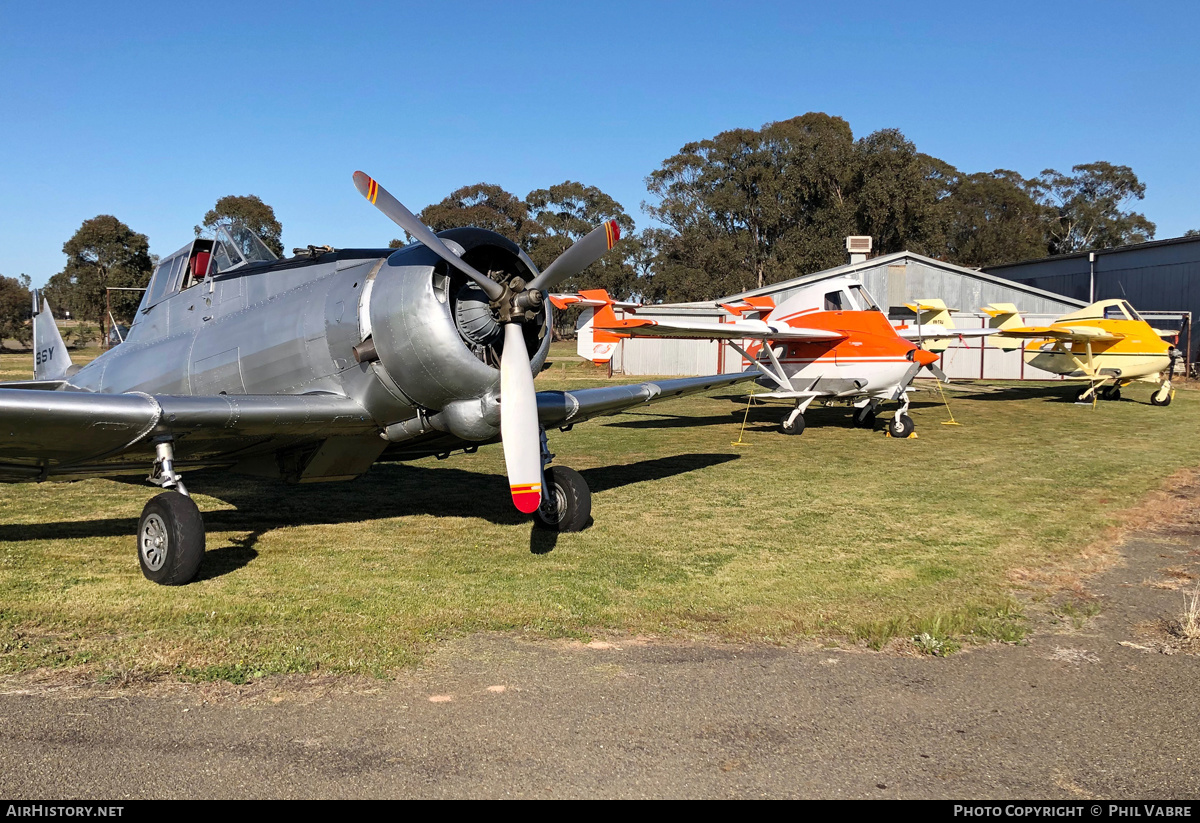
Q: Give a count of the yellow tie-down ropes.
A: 2